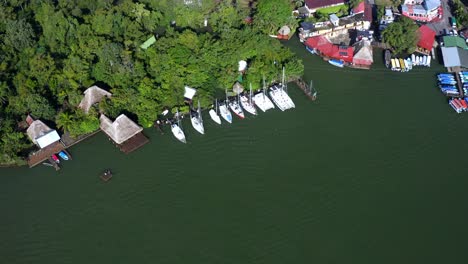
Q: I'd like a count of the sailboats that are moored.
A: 8